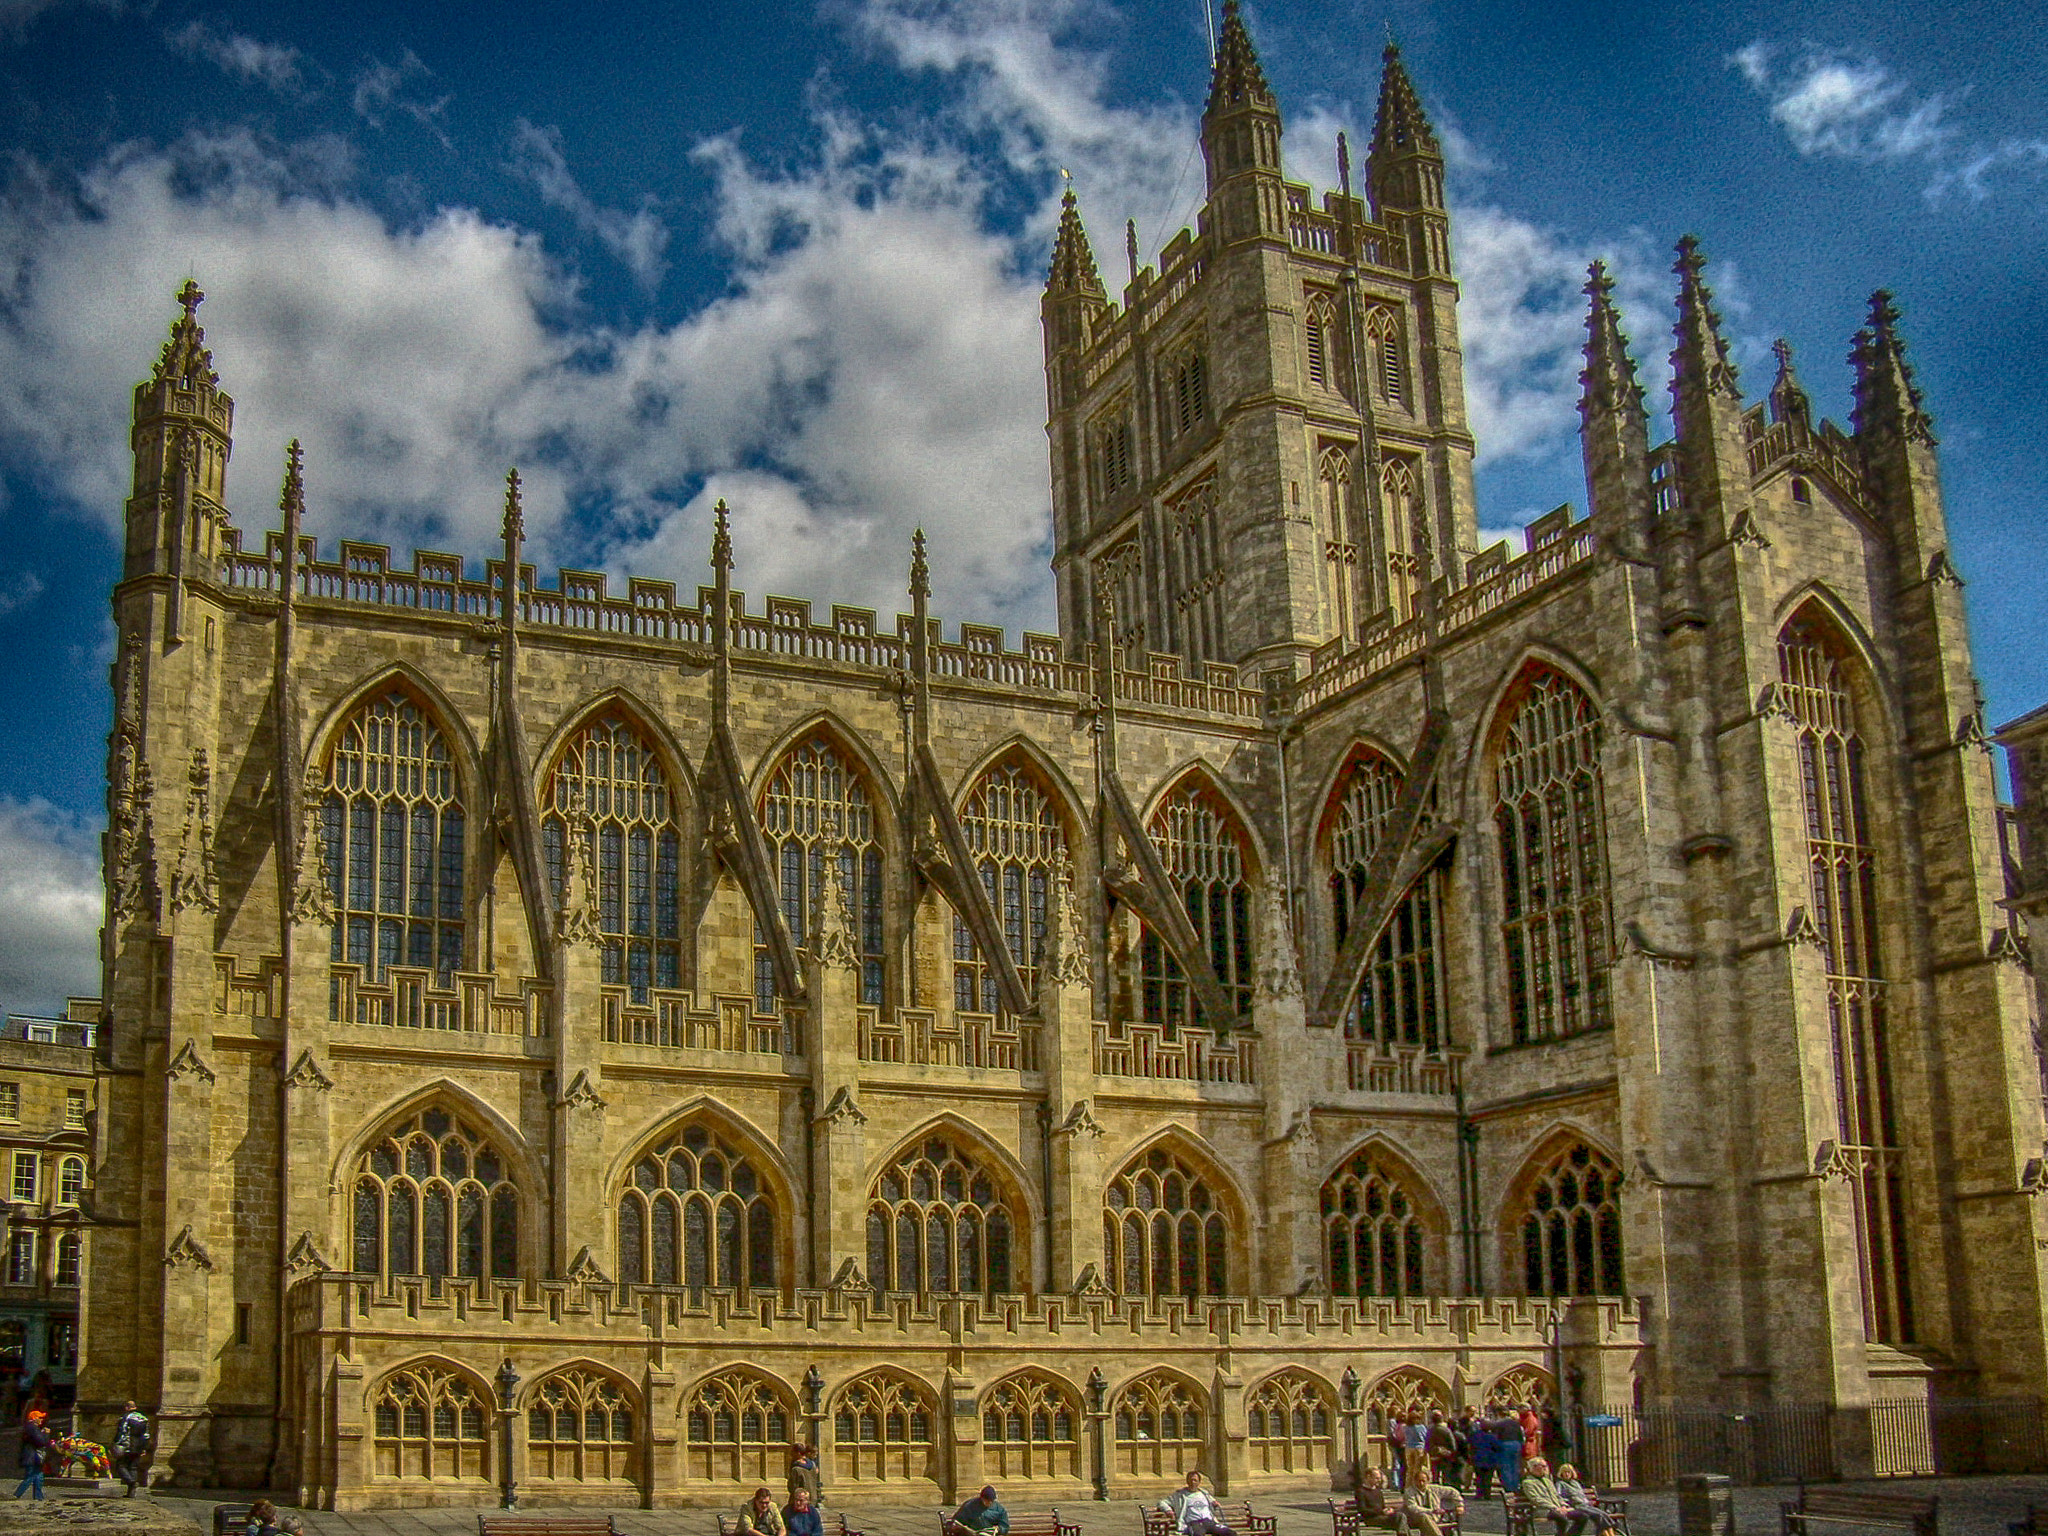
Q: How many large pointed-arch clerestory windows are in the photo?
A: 7